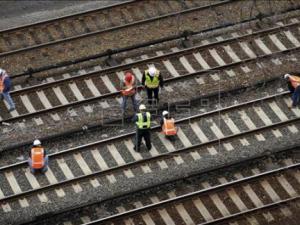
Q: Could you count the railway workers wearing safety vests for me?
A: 7